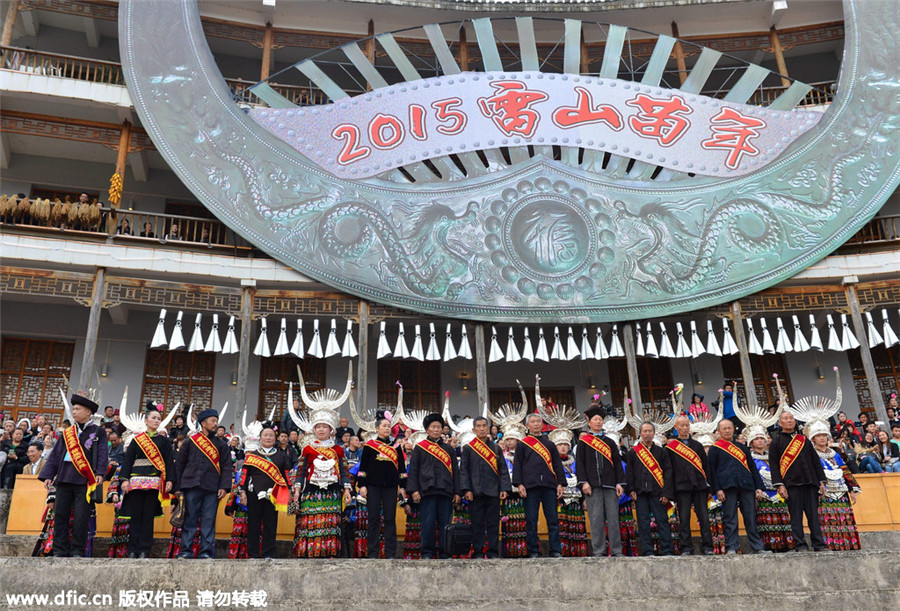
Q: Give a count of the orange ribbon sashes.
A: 14